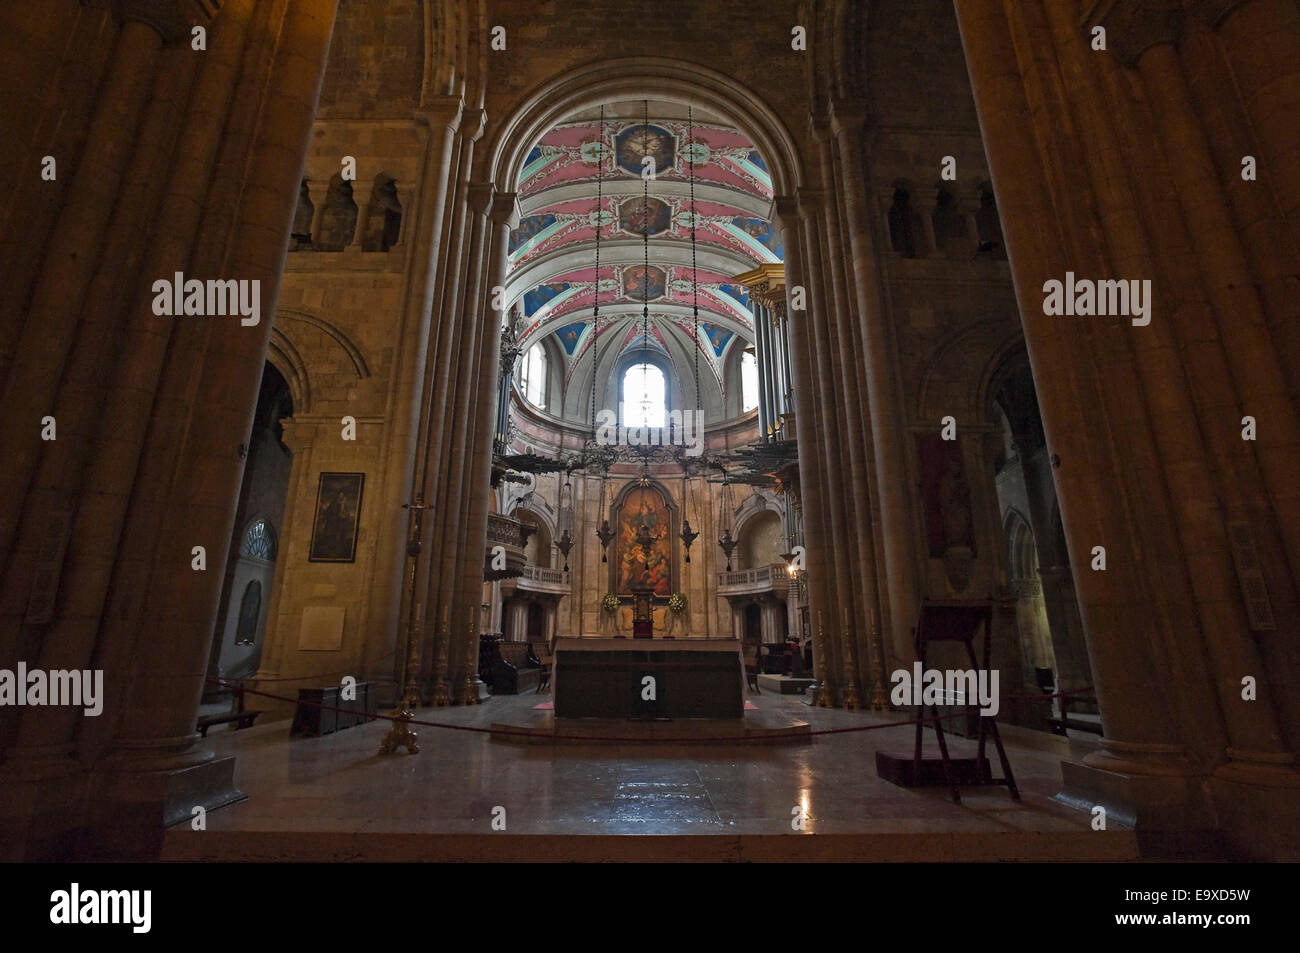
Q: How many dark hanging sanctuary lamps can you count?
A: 5